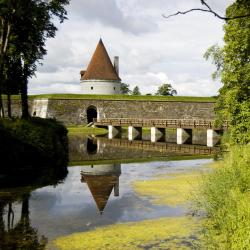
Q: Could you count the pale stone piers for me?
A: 5